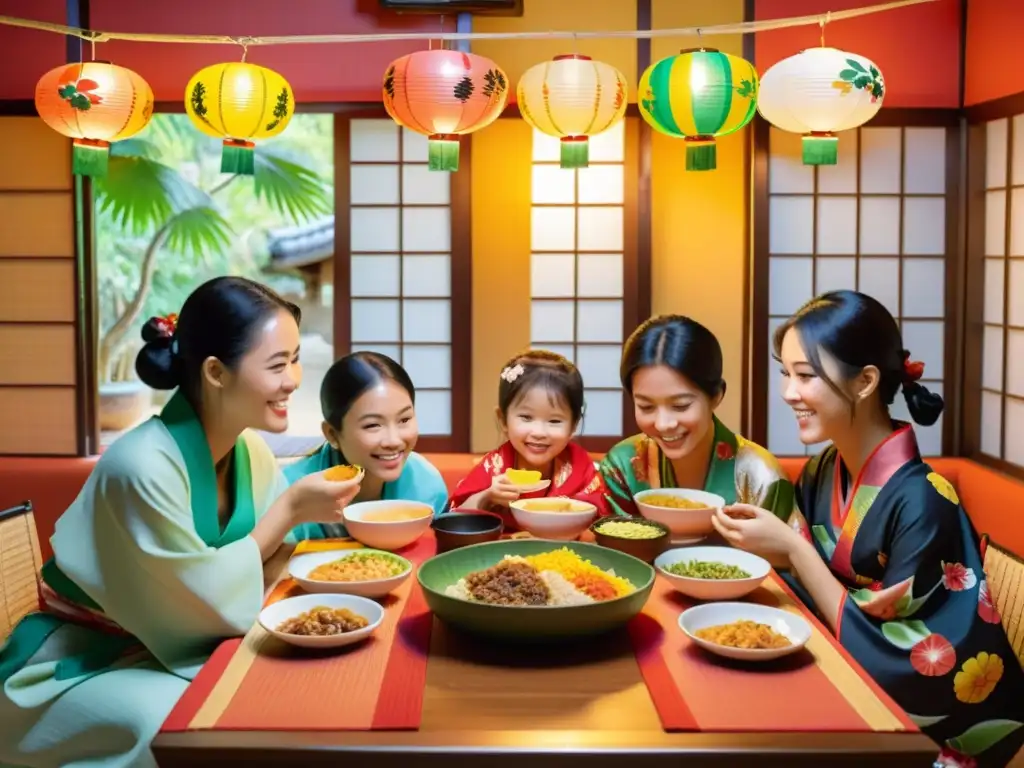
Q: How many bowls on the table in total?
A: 10